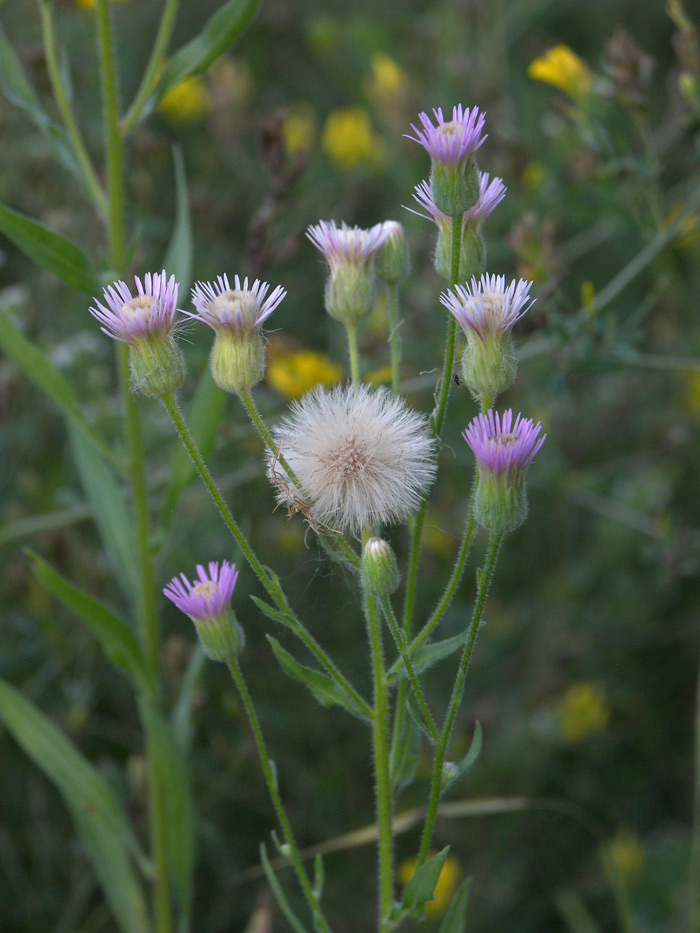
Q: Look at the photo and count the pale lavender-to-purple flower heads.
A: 8